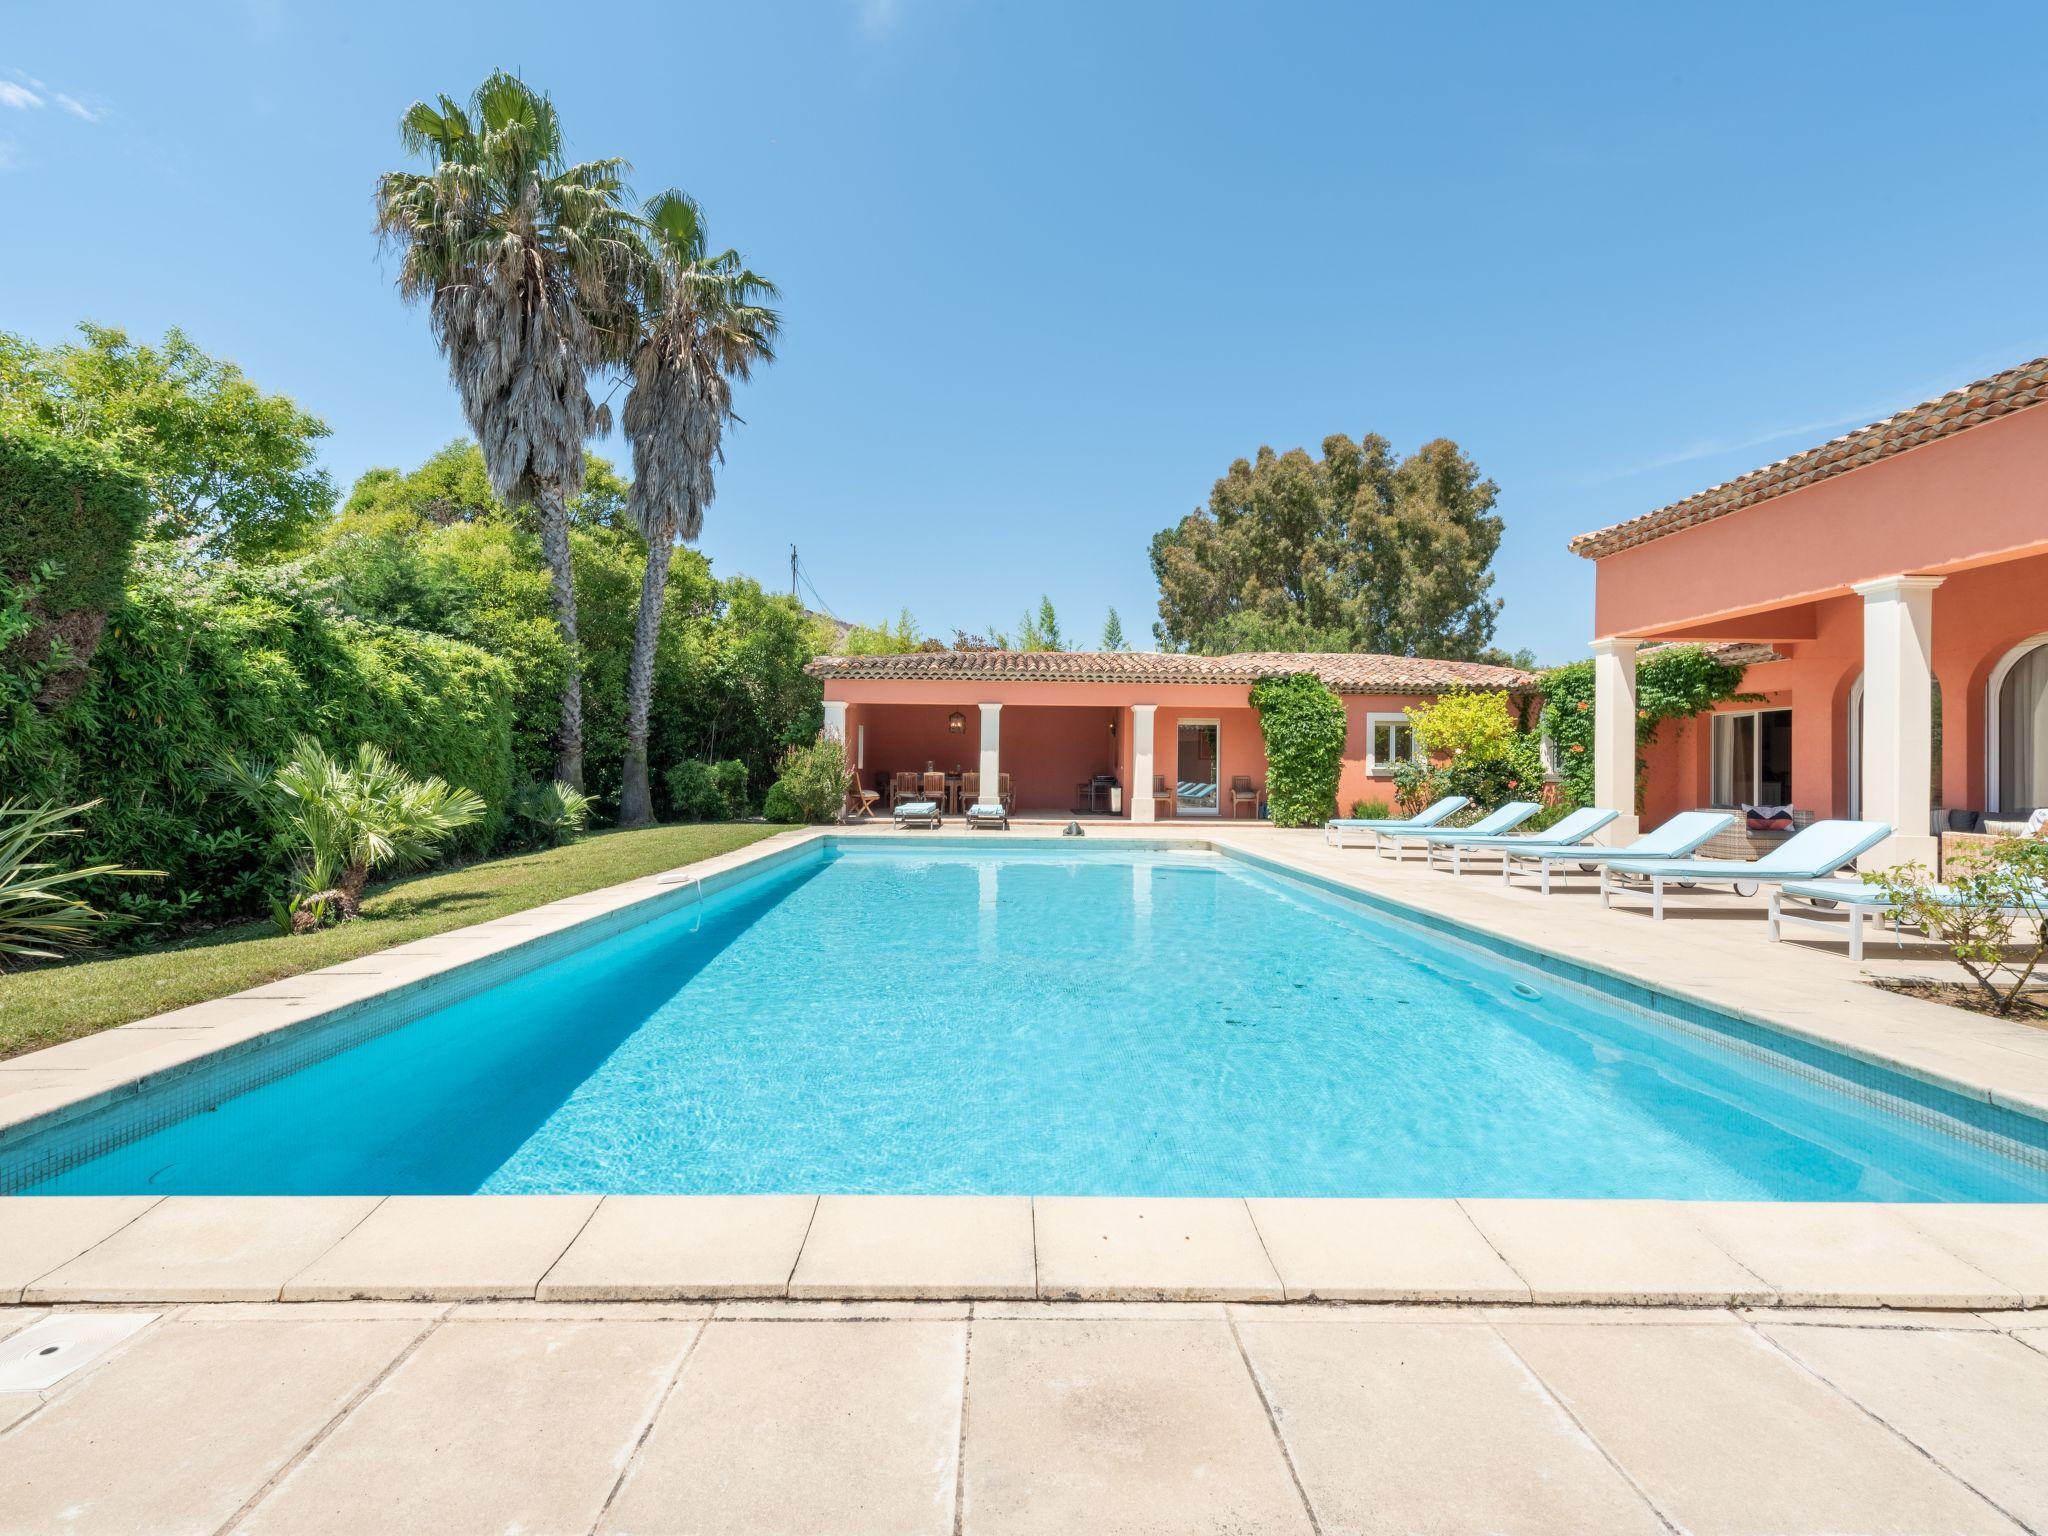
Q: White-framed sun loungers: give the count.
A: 6